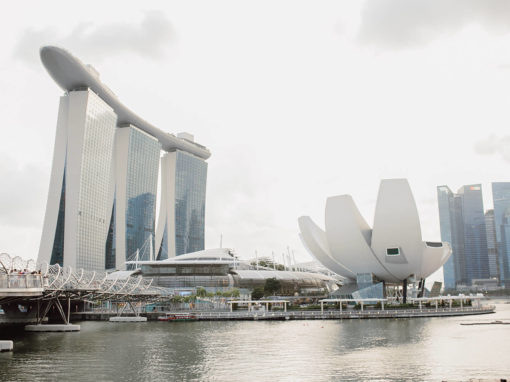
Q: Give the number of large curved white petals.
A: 4